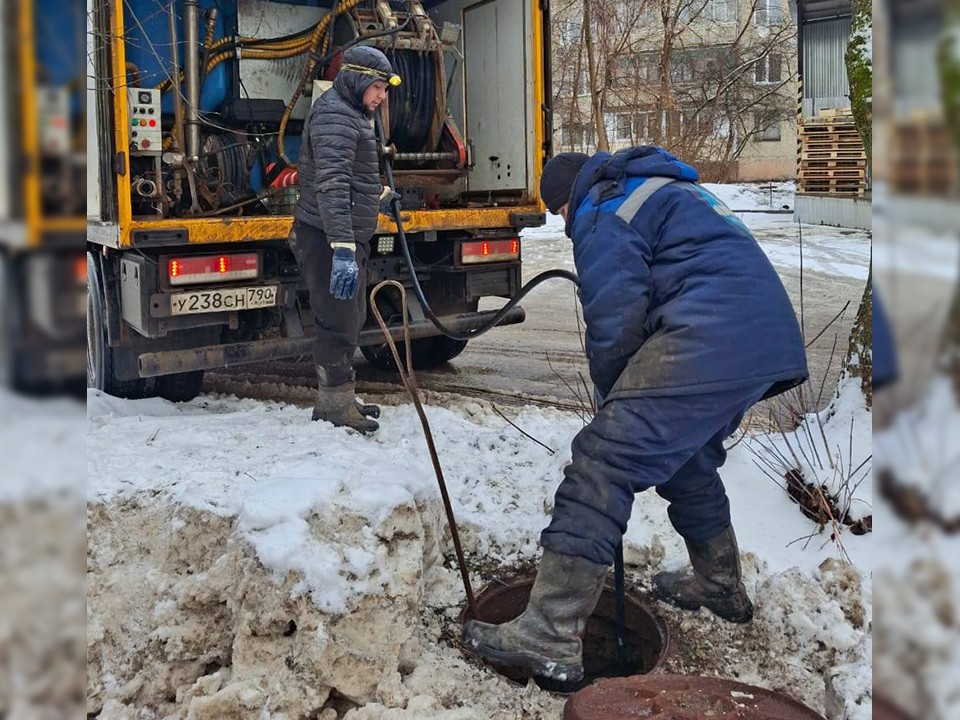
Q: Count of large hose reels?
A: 1